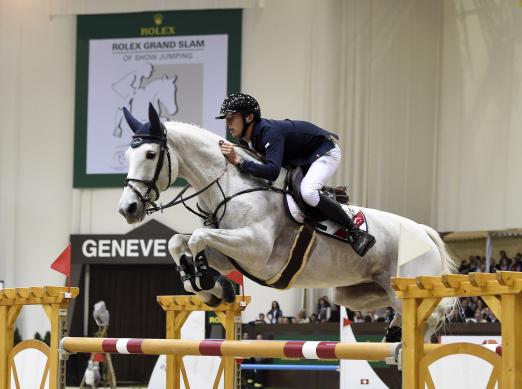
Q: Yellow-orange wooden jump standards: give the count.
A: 3